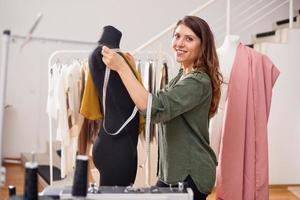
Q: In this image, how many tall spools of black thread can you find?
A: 2